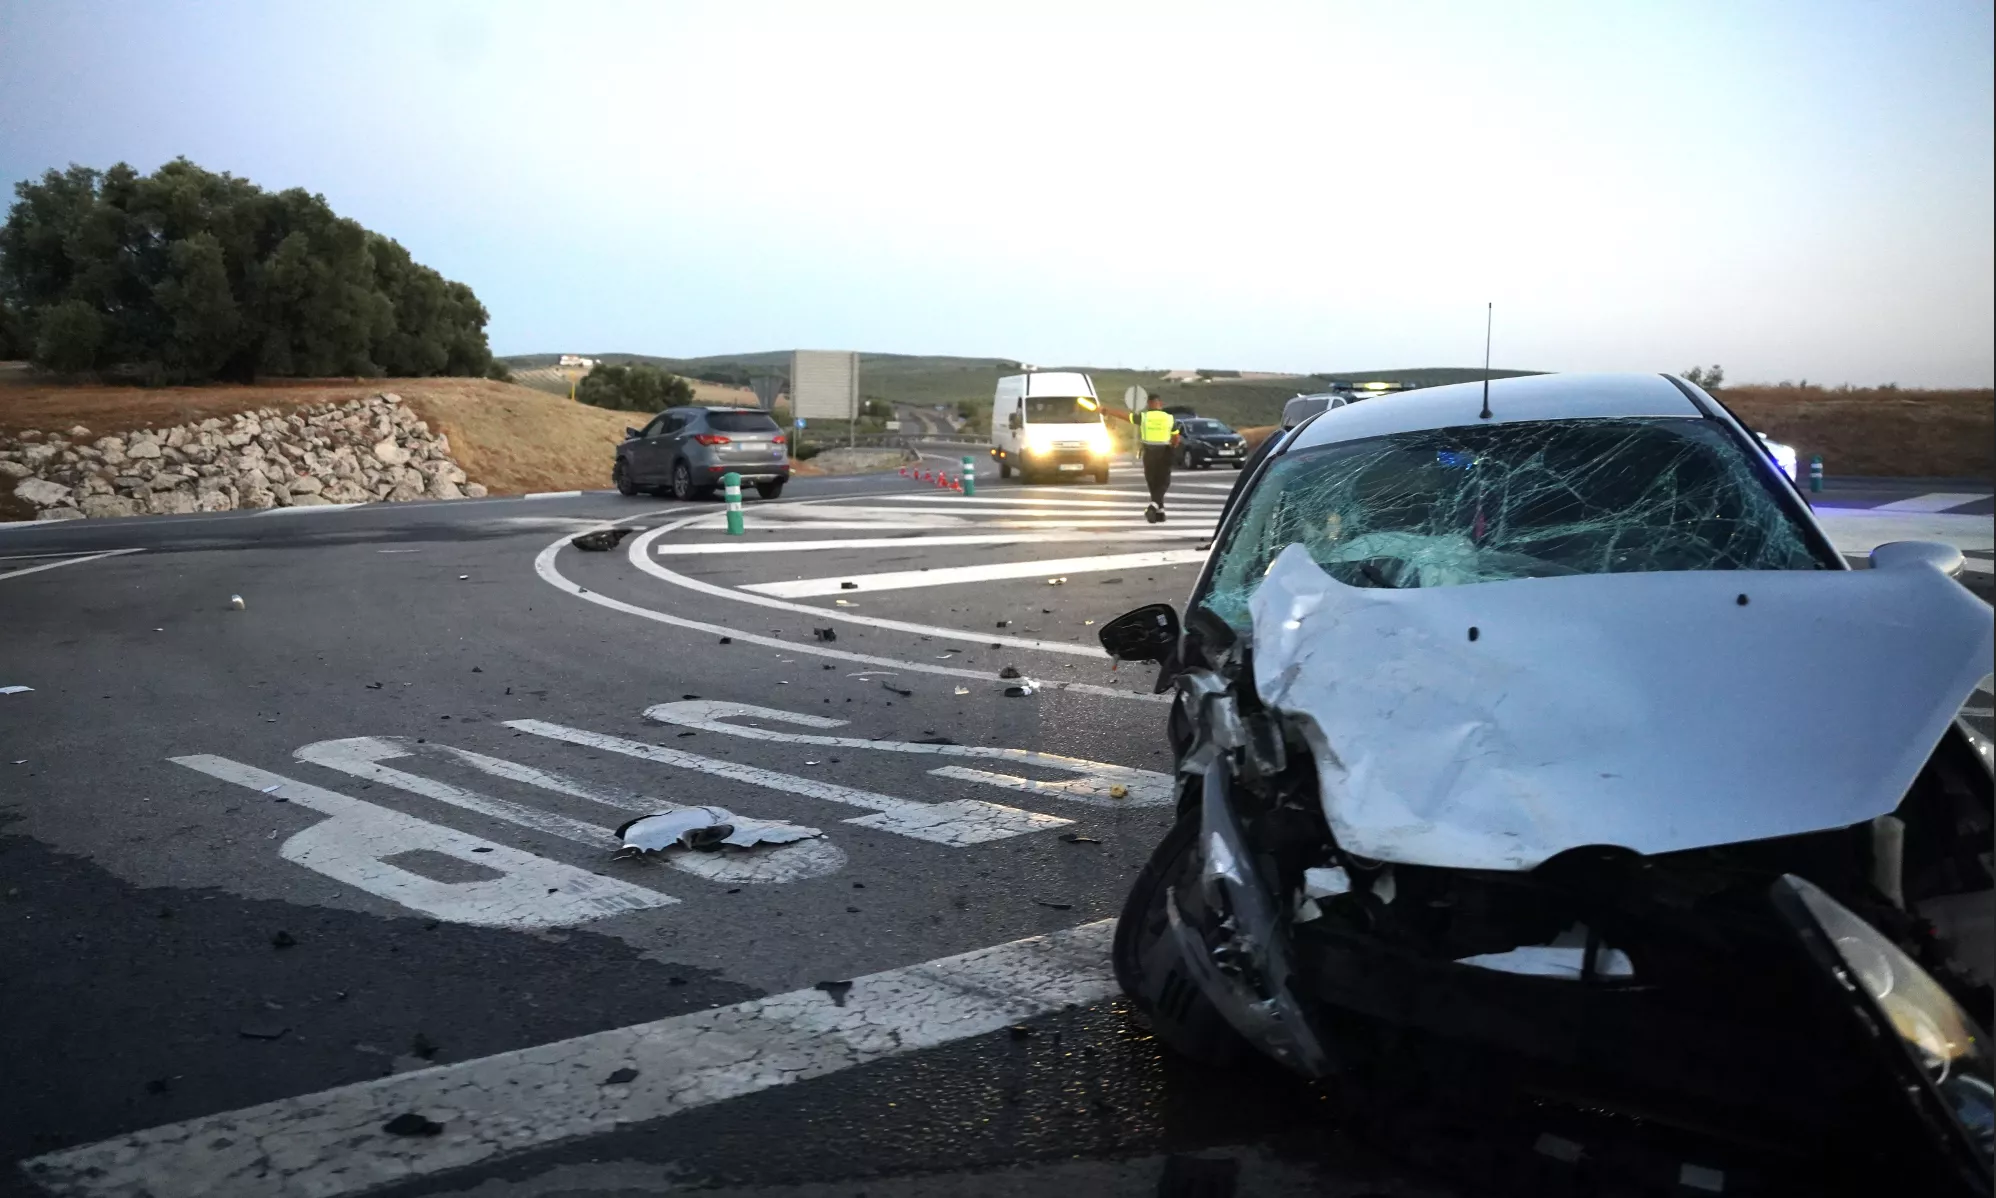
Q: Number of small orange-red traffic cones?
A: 5